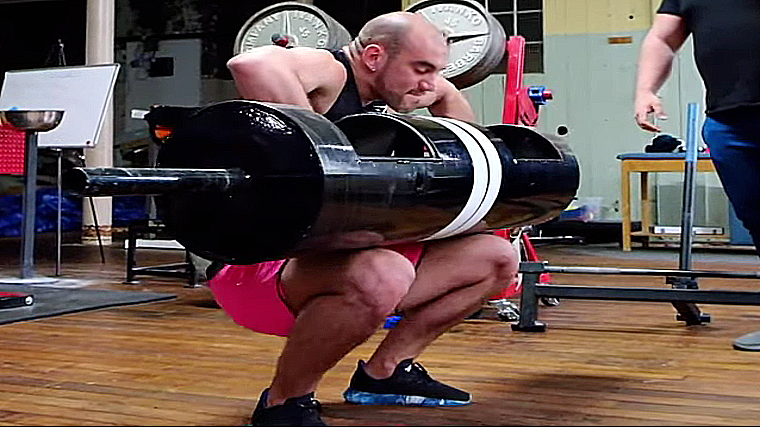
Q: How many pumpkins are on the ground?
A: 0